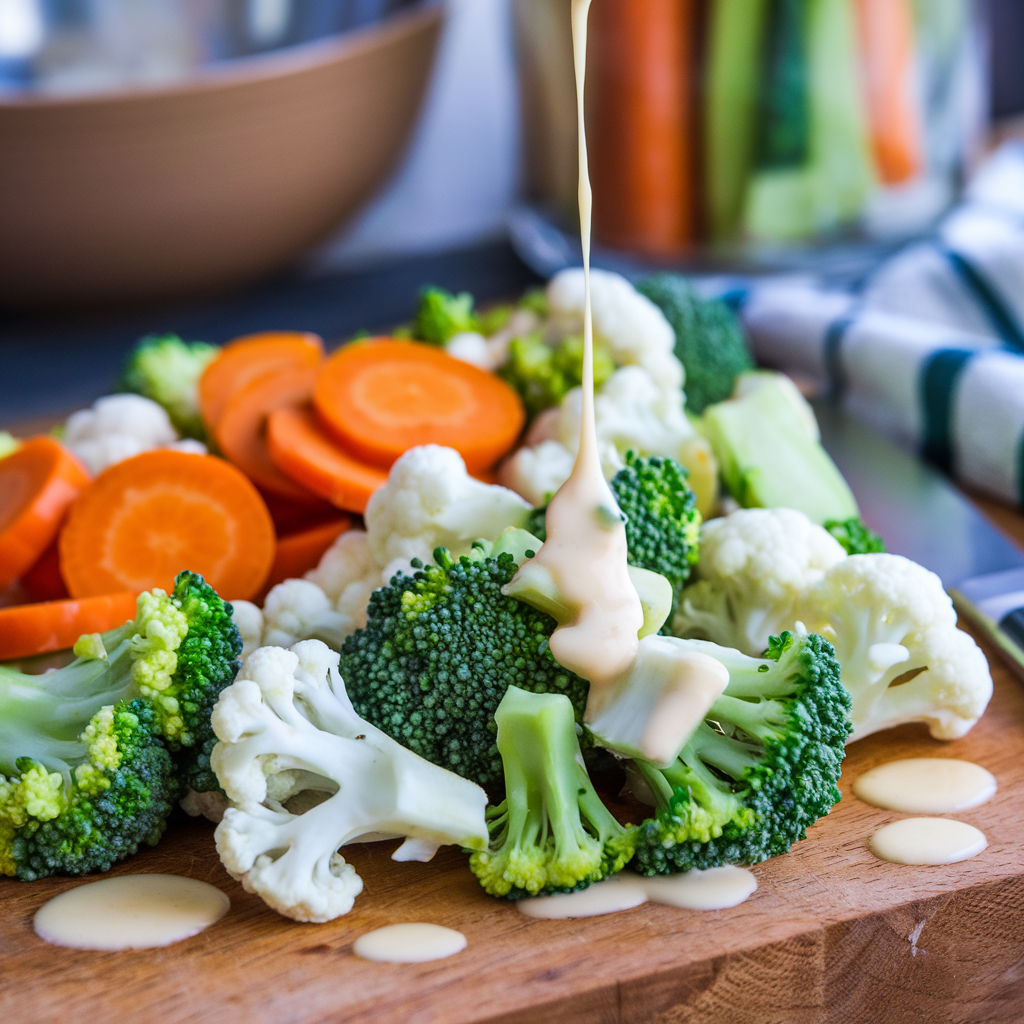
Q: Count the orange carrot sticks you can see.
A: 2